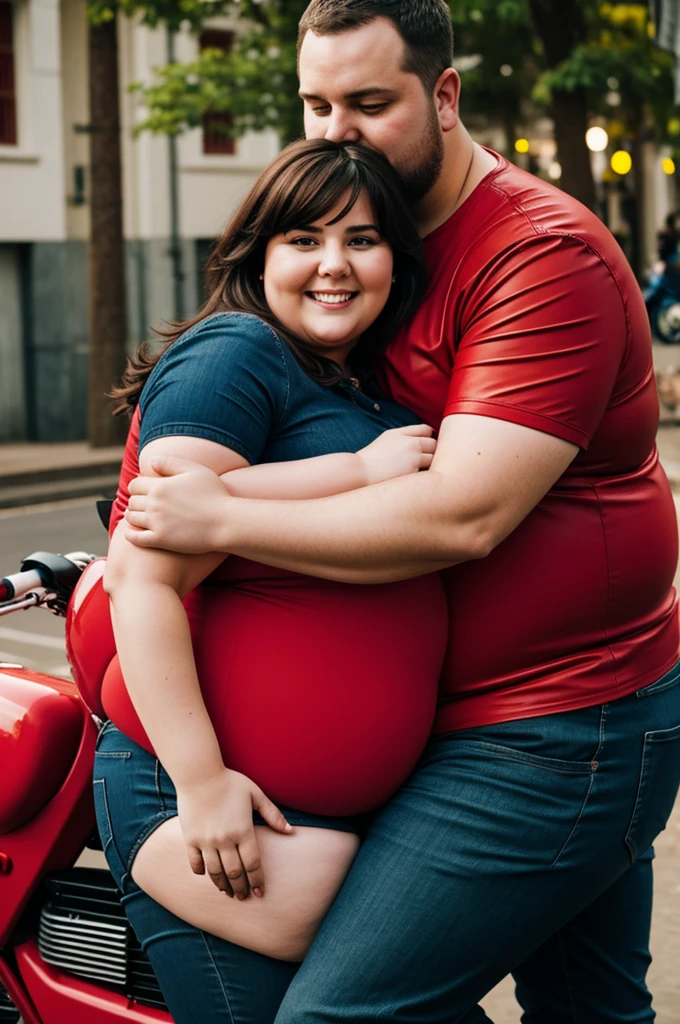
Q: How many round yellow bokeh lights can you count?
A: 3